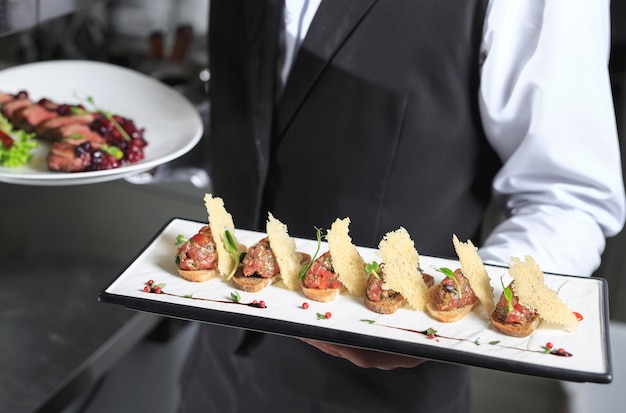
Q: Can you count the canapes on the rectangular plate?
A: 6